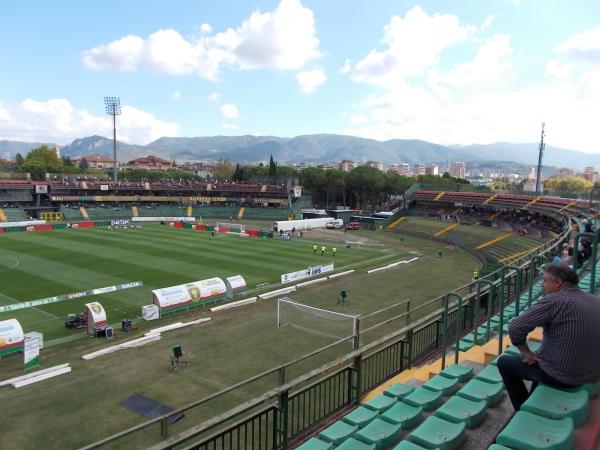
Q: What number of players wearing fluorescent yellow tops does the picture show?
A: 3